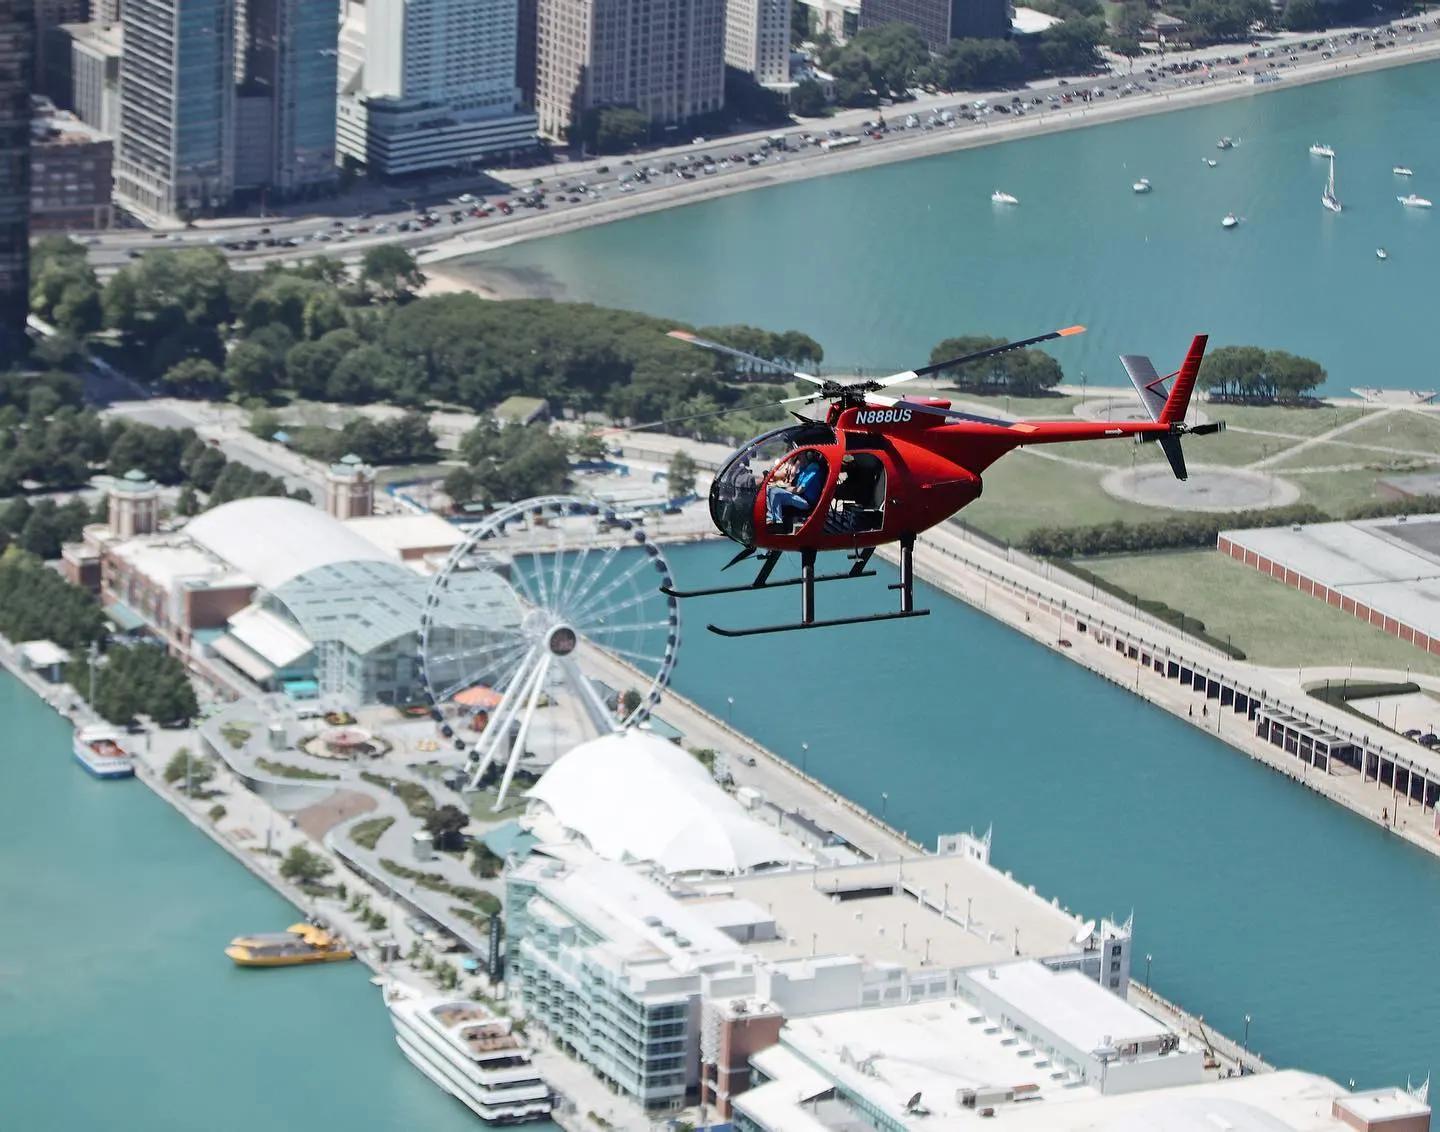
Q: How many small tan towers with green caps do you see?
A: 2